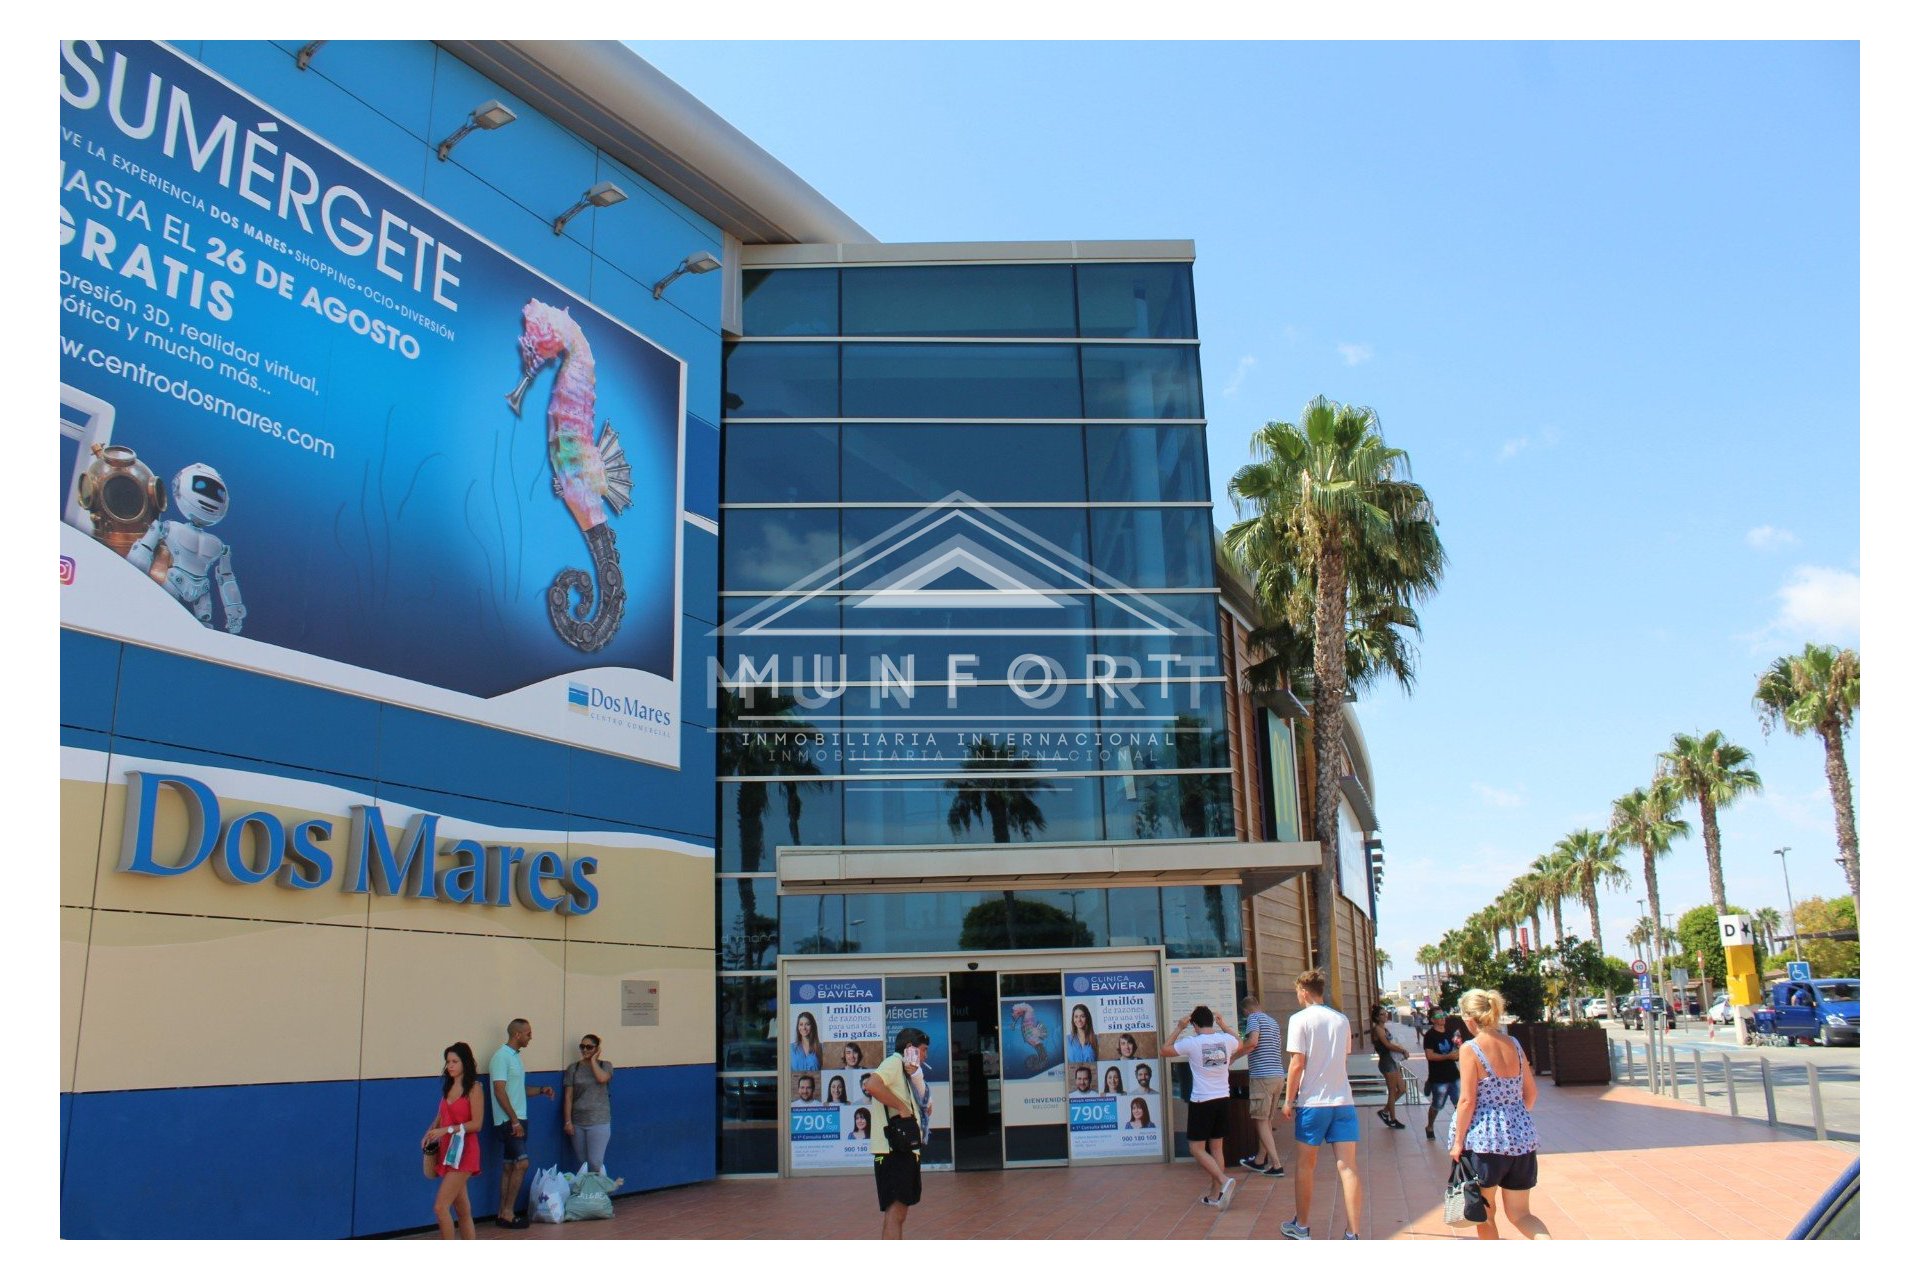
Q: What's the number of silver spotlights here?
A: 4